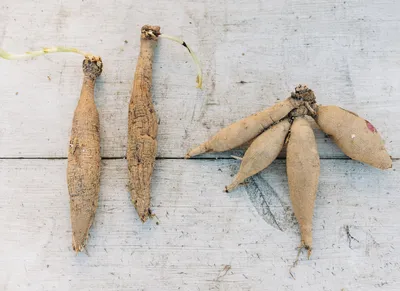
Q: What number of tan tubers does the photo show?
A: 6